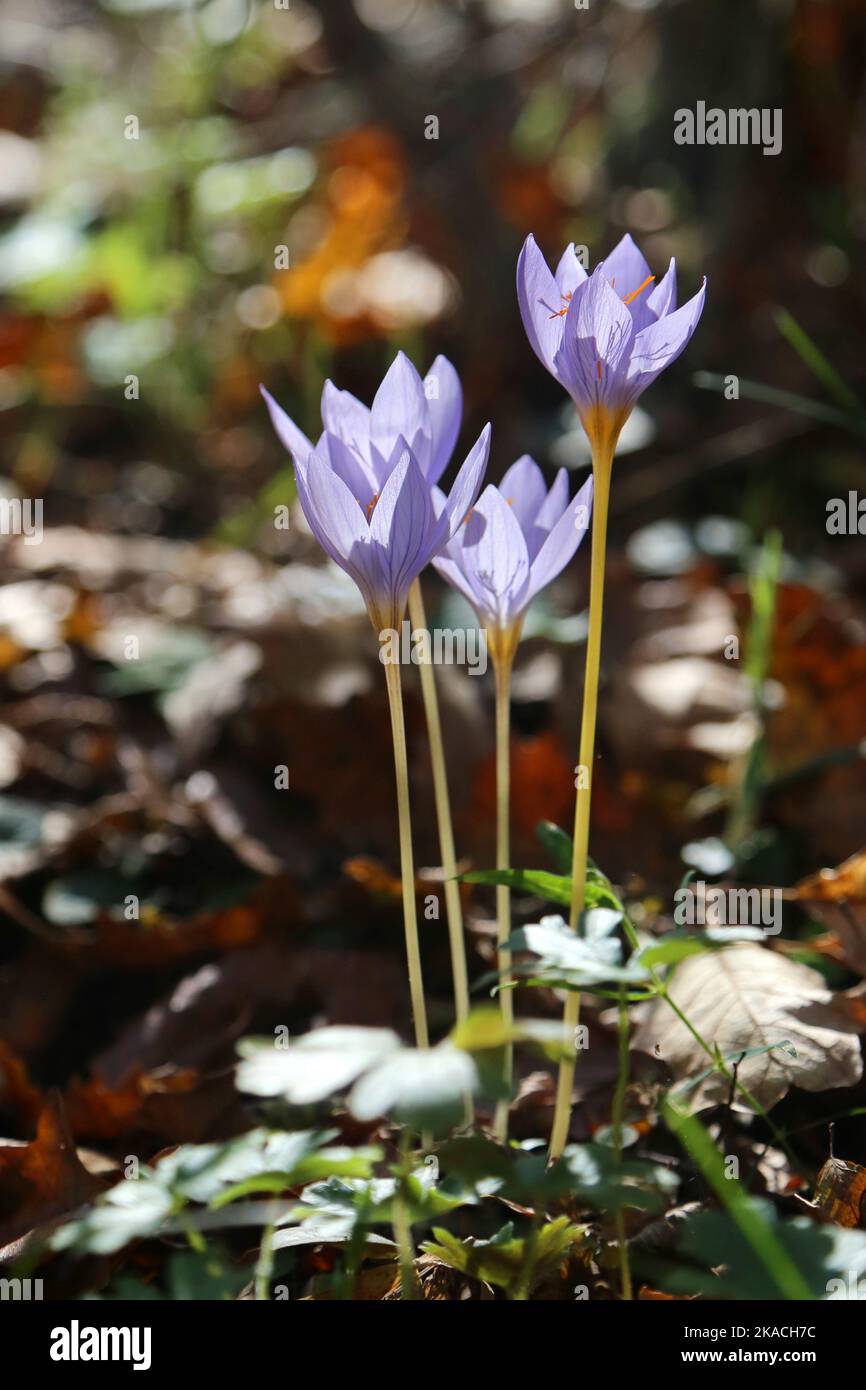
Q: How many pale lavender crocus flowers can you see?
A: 4